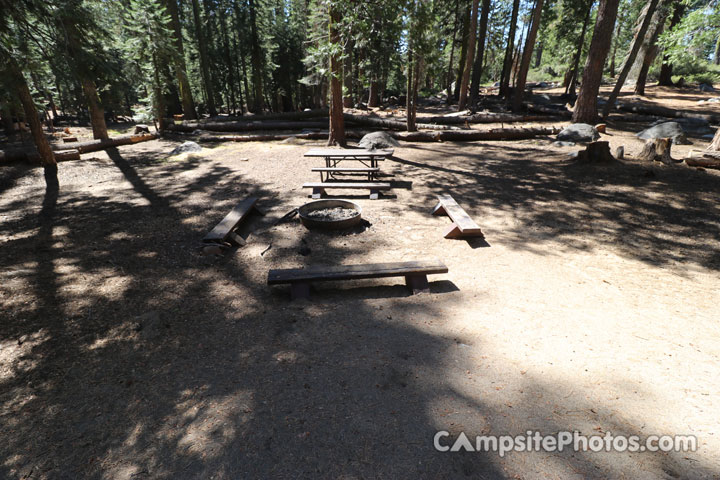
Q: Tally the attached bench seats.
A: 2